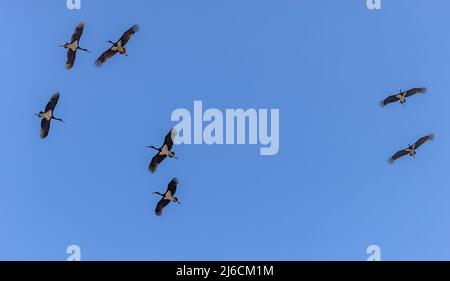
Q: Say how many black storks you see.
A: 7